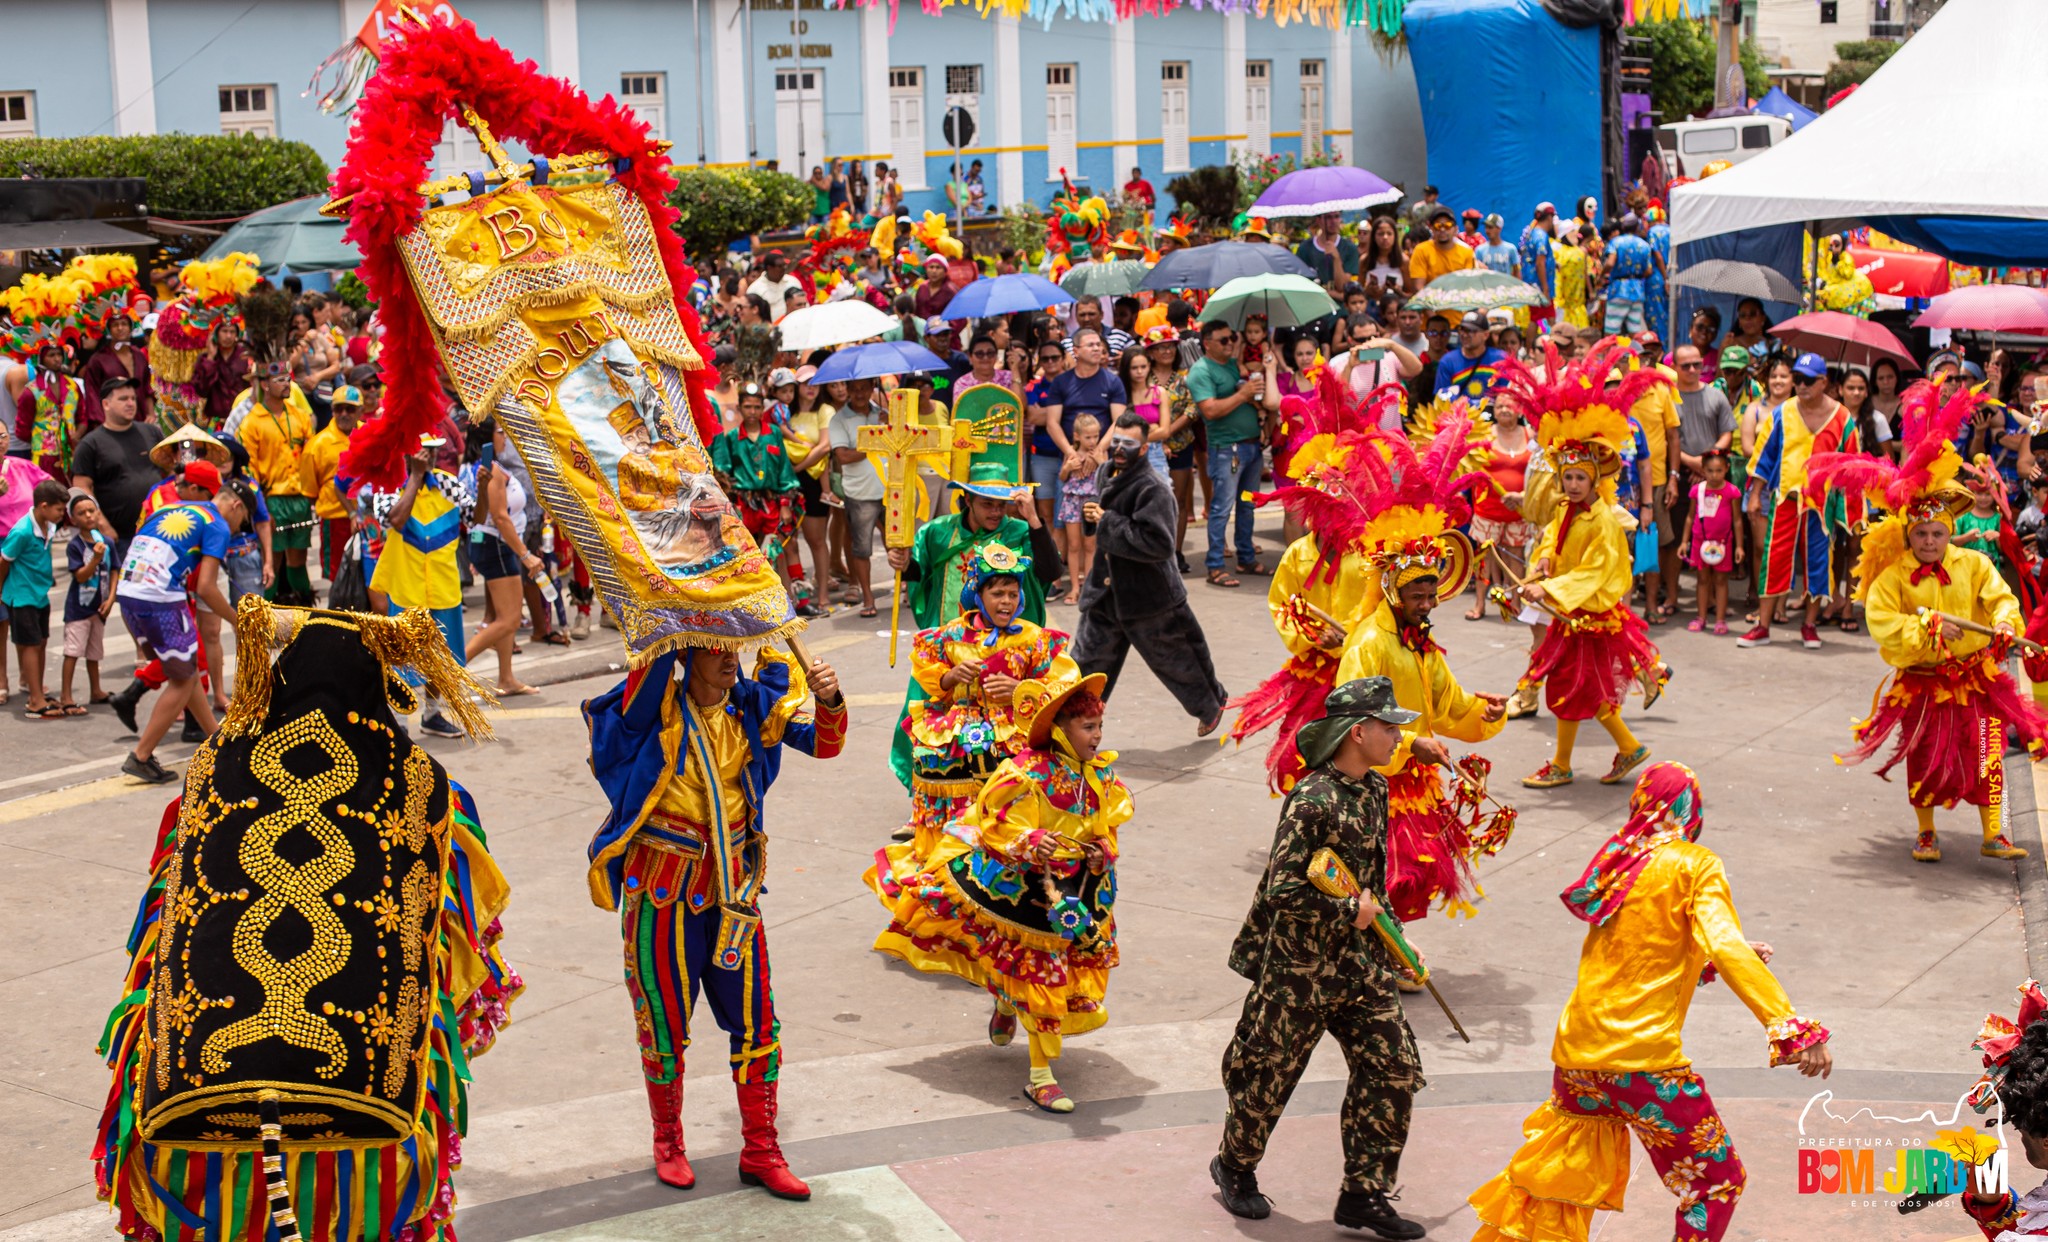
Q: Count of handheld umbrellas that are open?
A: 11